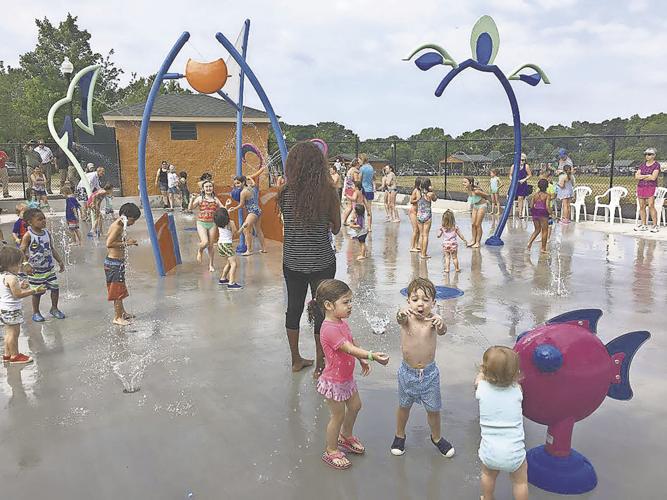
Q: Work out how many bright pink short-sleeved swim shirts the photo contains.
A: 1